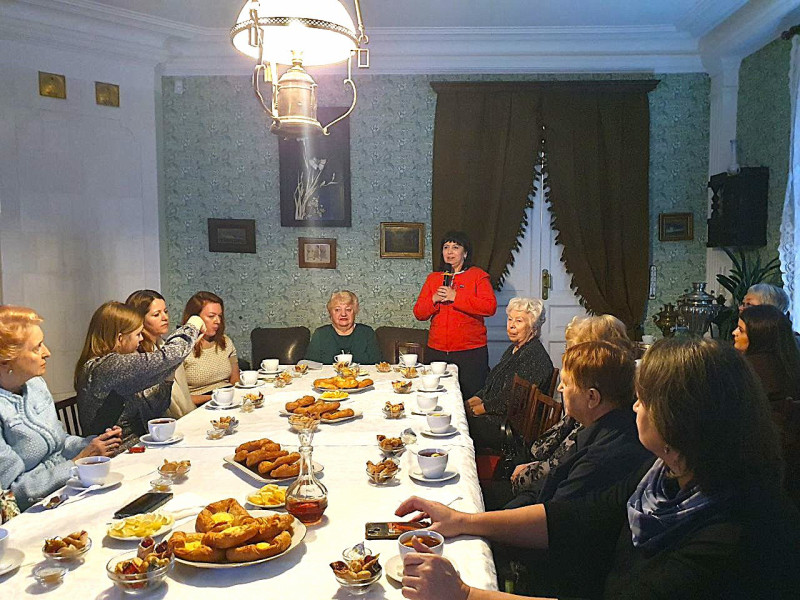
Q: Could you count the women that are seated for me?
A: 11